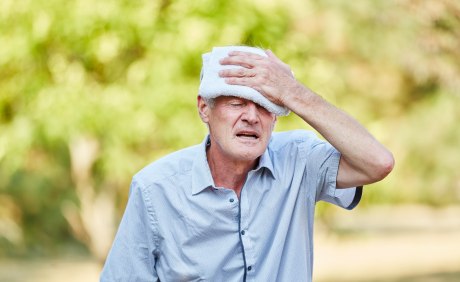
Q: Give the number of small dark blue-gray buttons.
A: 3